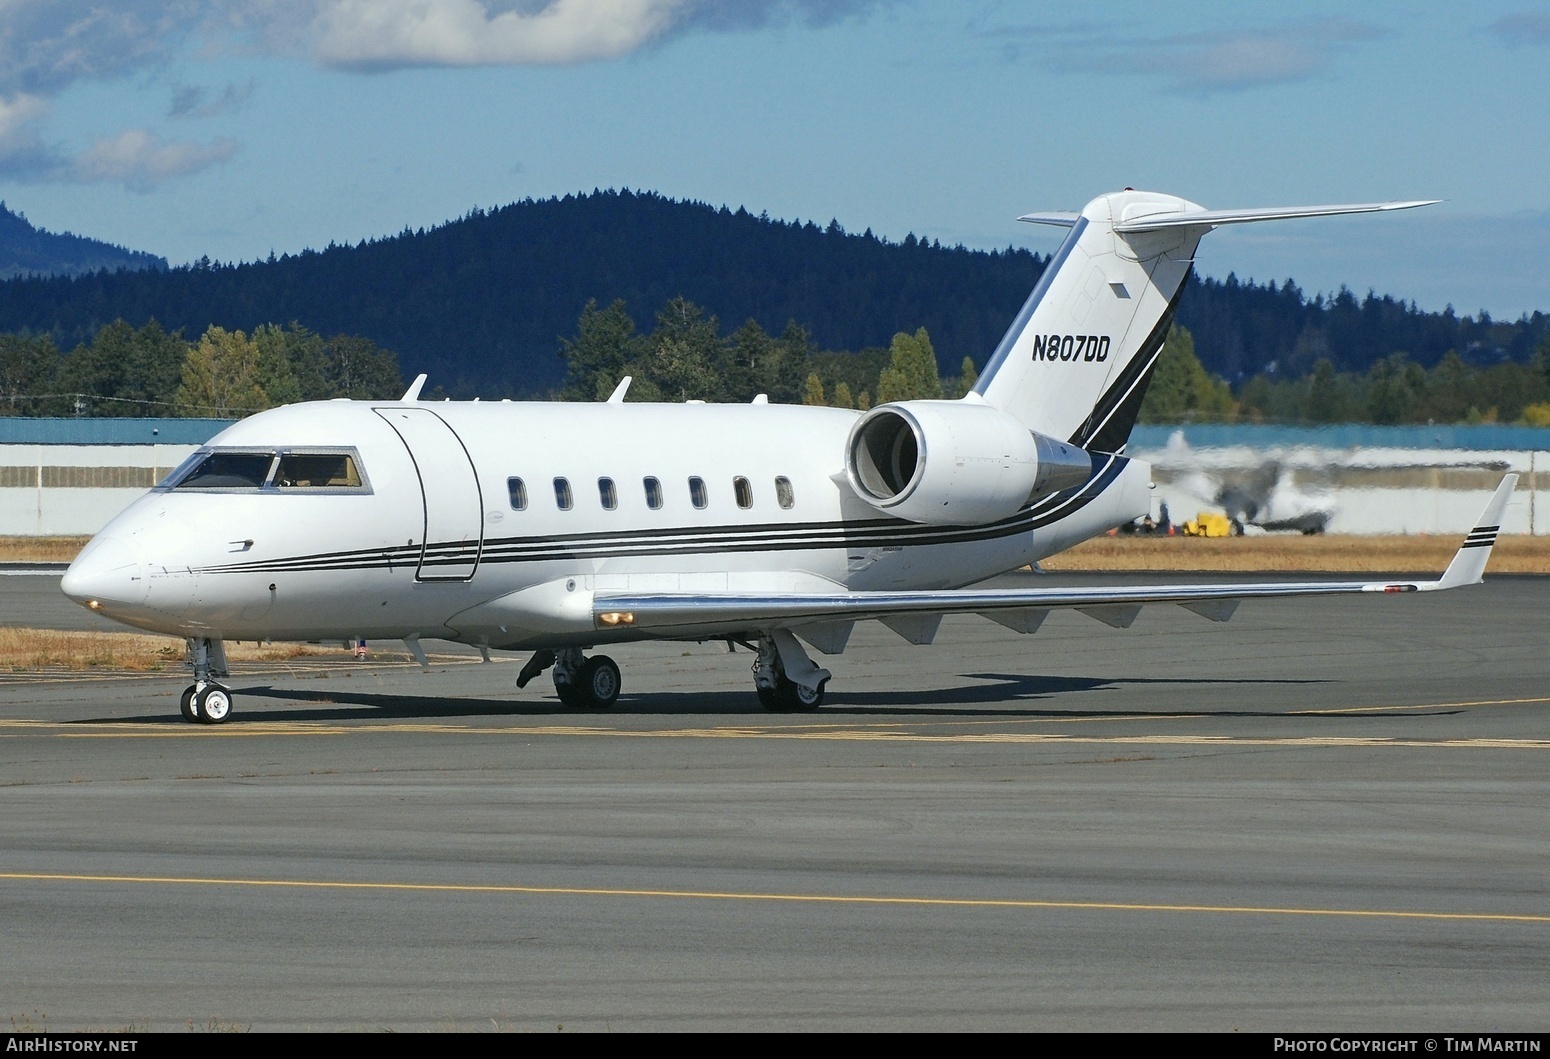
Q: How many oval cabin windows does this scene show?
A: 7